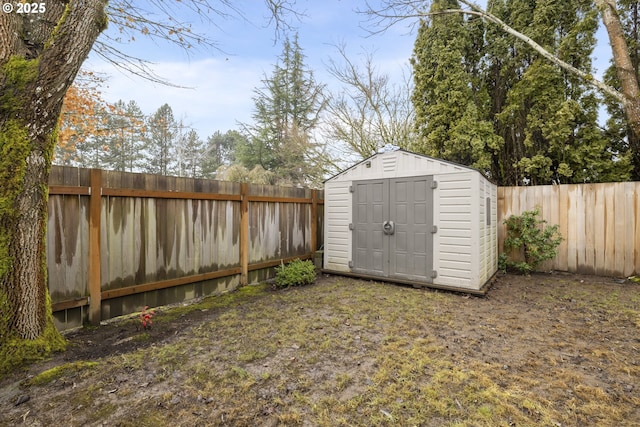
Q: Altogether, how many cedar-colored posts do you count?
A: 3